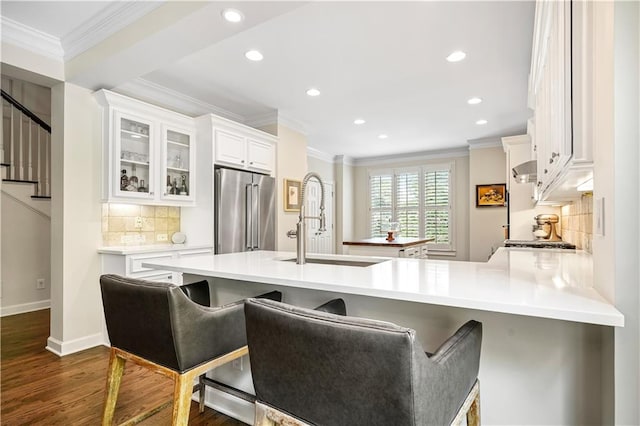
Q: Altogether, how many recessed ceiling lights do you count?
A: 8